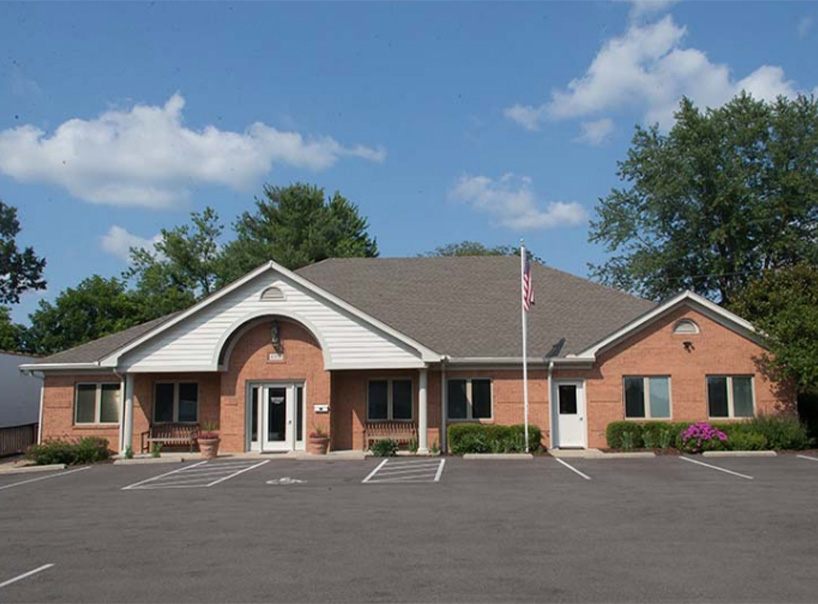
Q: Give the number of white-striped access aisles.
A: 2